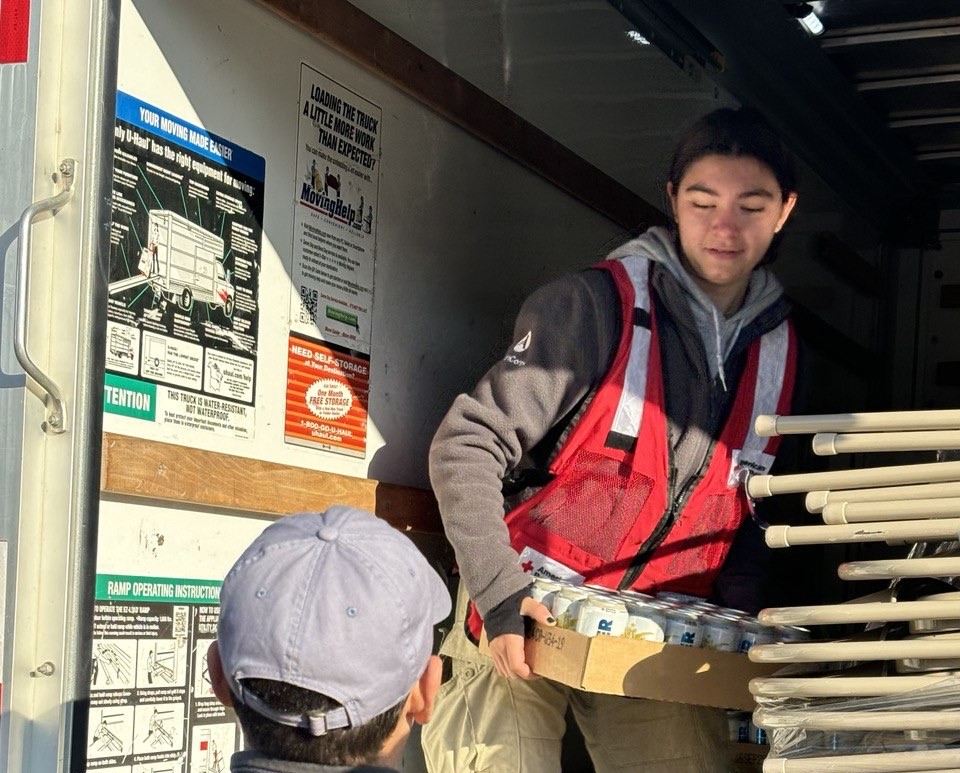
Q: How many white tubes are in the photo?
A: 12